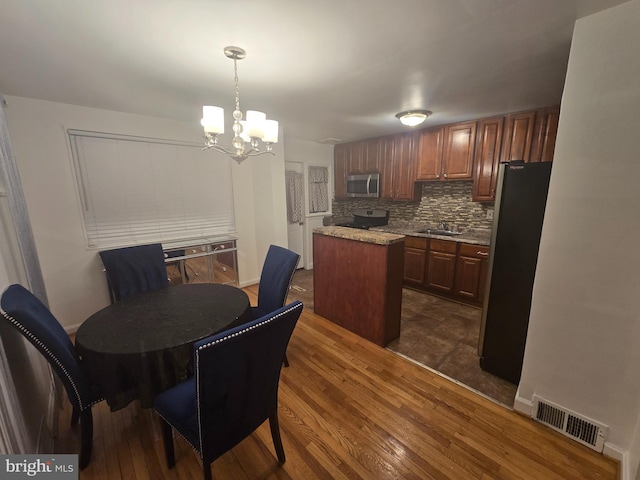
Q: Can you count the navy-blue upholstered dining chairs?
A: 4